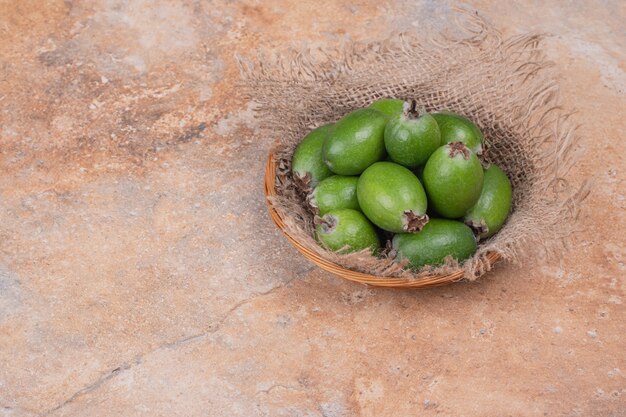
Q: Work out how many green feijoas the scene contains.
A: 11